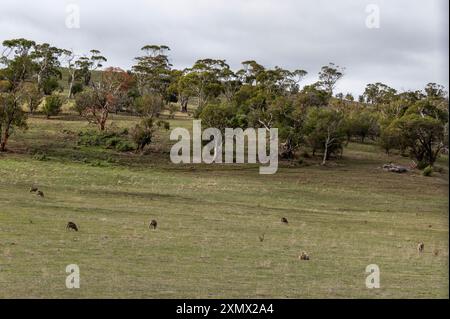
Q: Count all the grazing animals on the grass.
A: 7